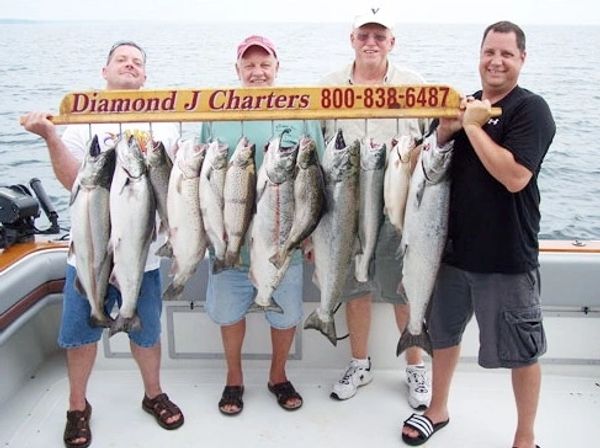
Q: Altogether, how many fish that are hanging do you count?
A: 12